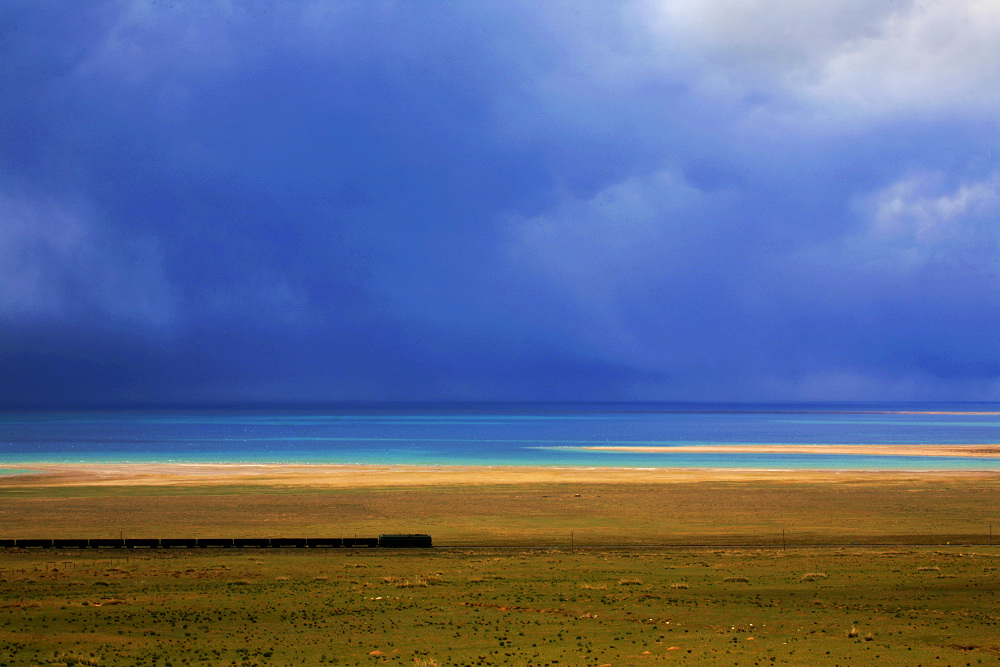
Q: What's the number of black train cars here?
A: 11